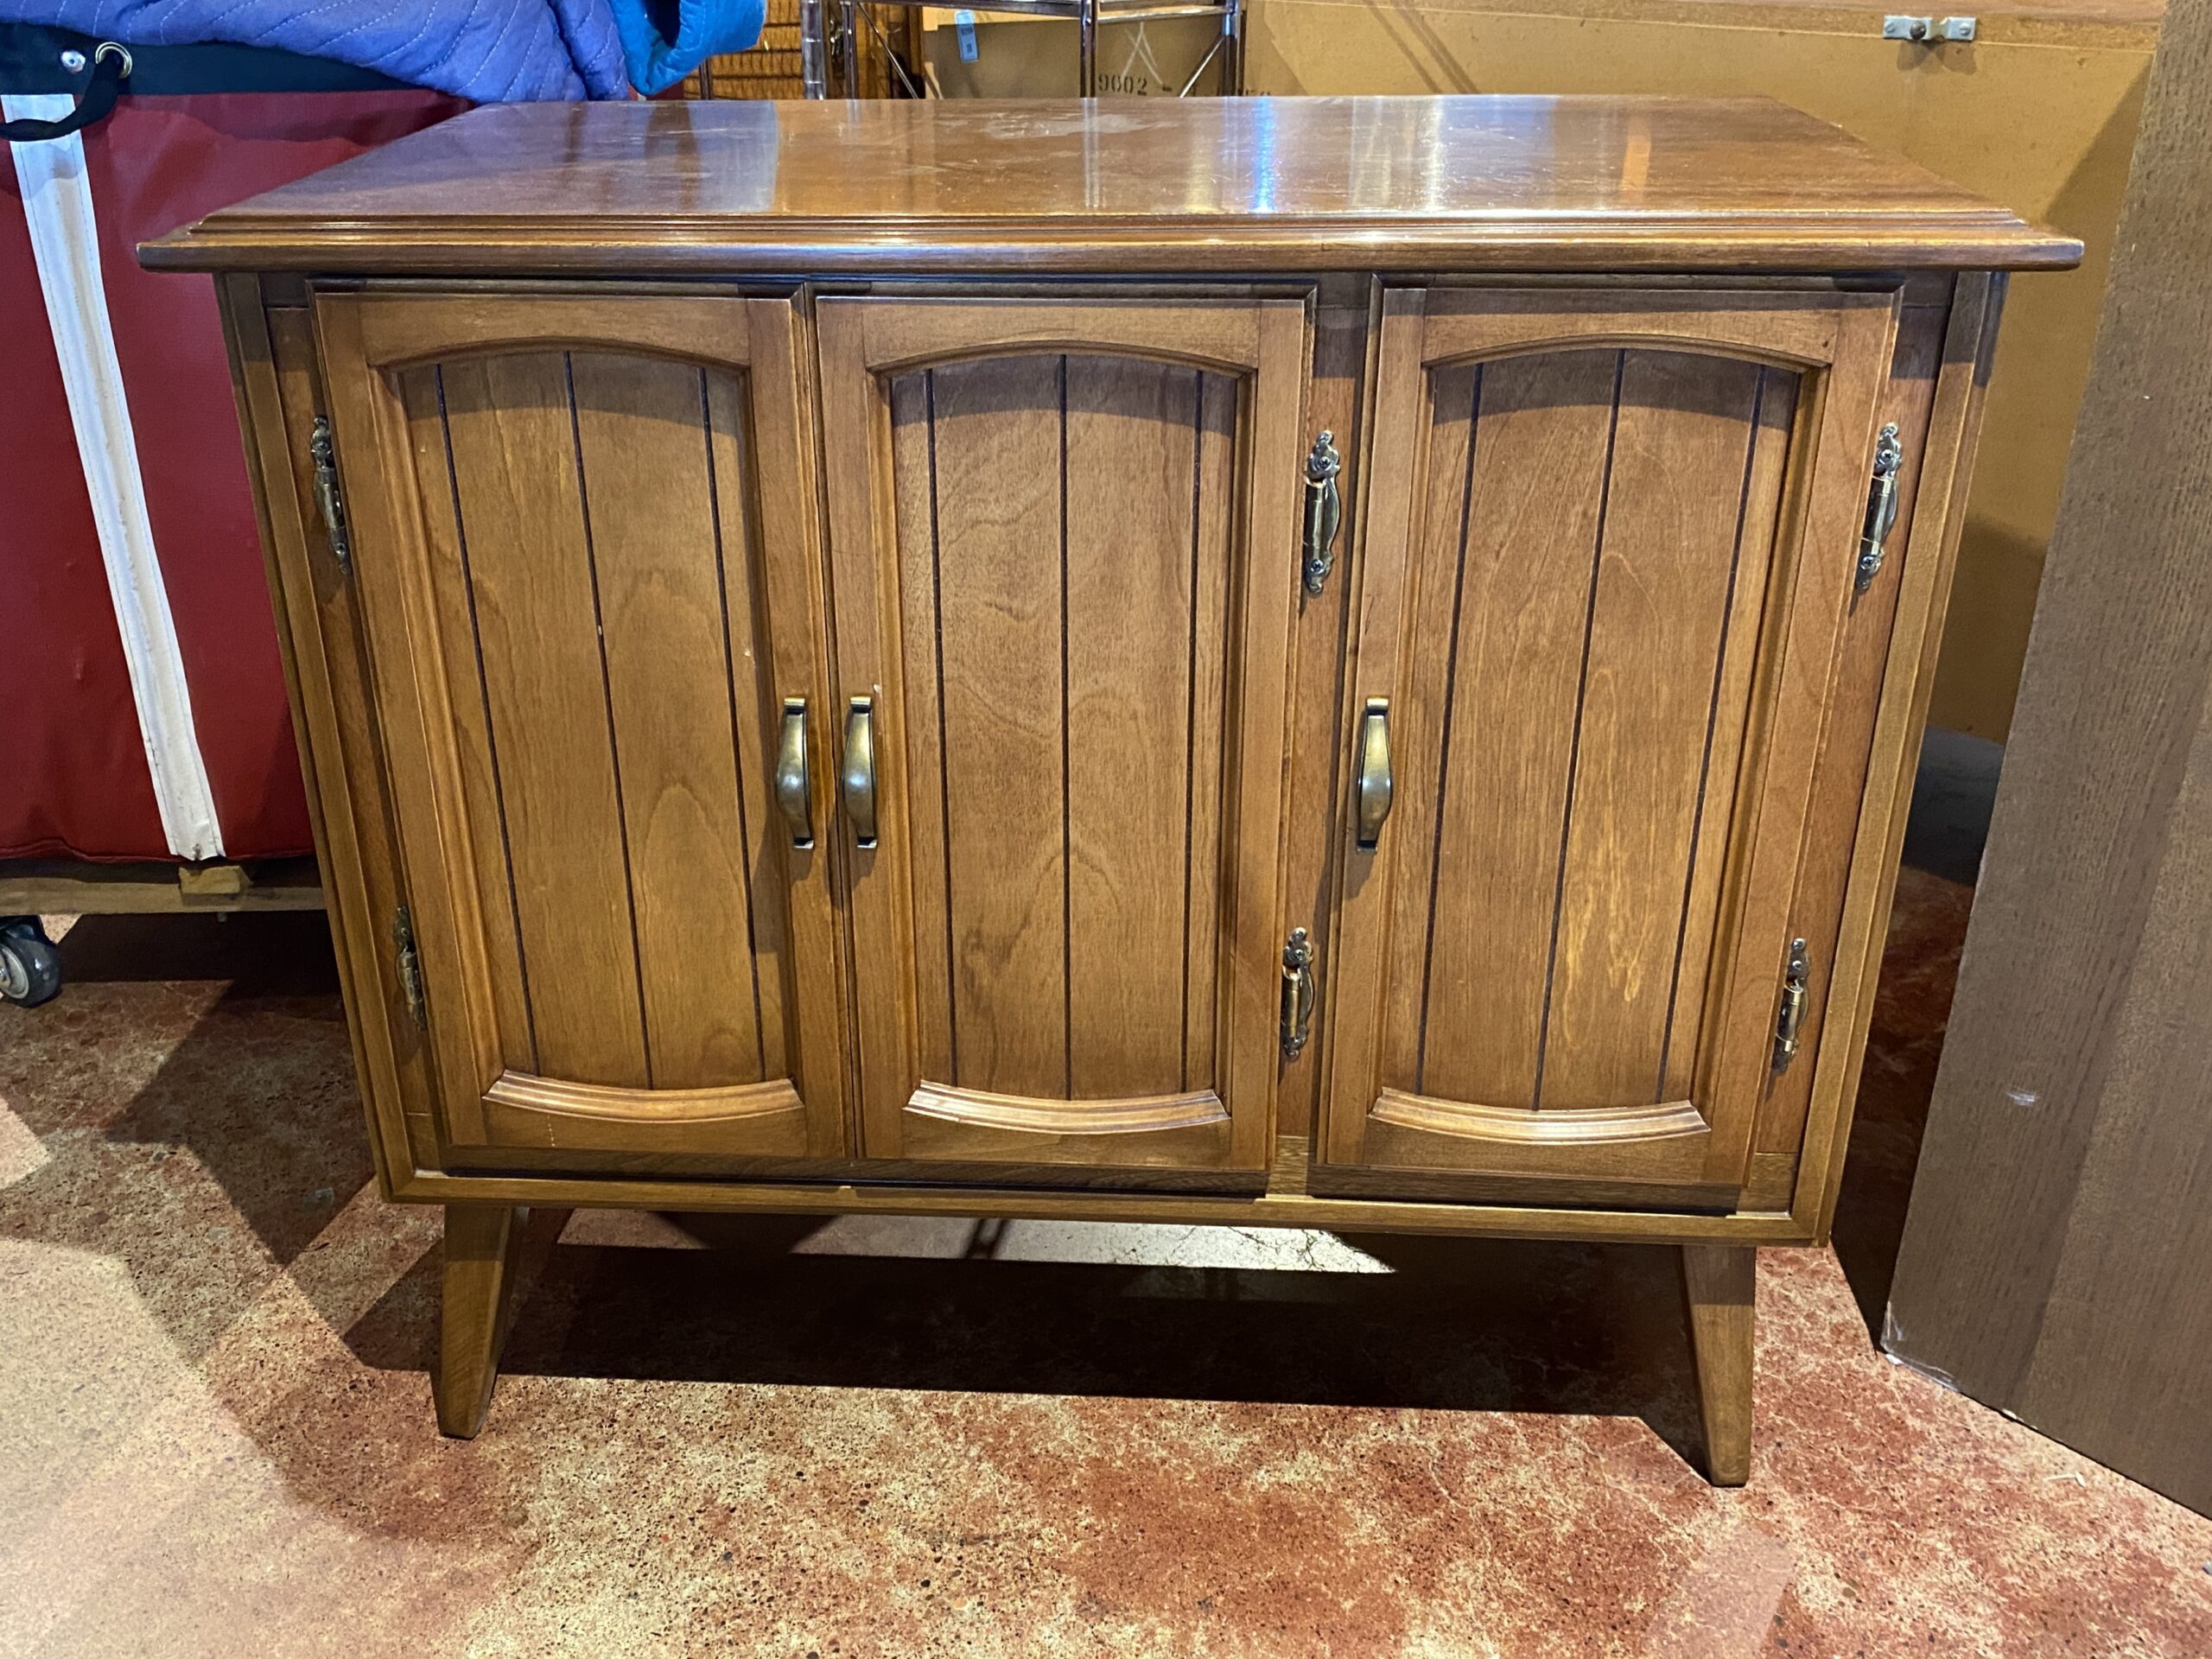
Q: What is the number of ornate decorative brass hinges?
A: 6